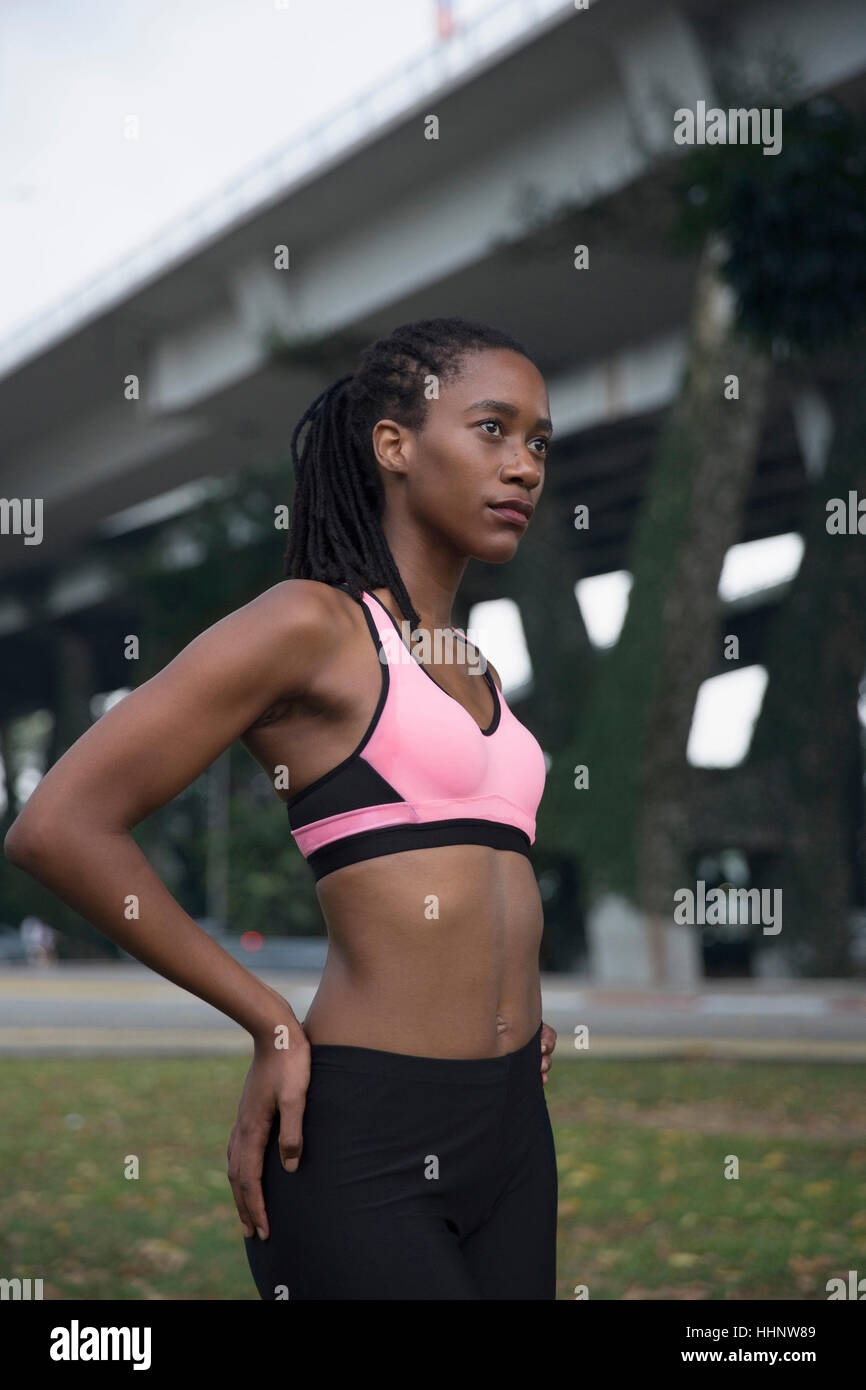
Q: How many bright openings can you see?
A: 4